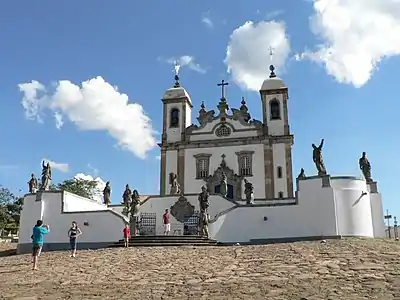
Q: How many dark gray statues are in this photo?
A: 12